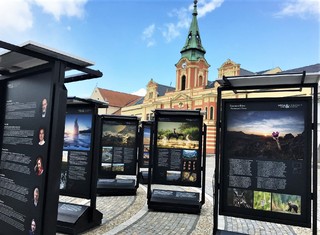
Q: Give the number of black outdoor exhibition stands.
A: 6